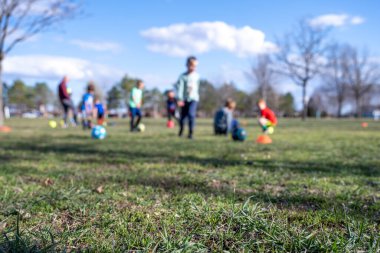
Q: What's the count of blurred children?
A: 7